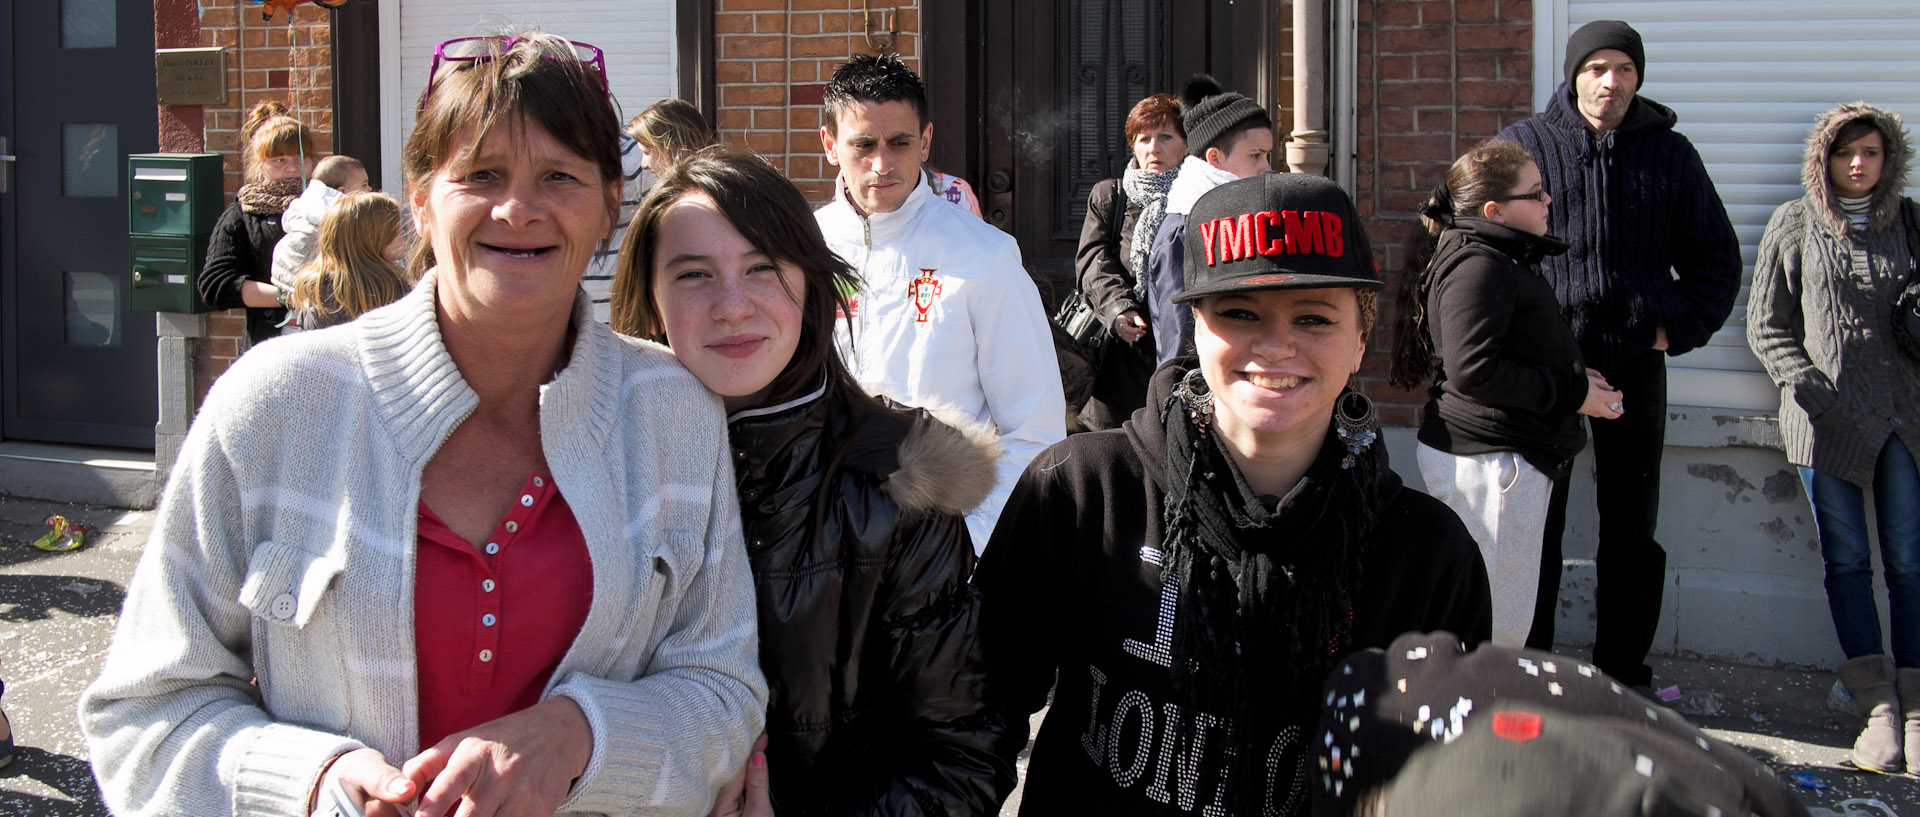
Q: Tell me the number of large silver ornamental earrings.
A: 2